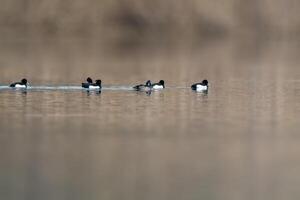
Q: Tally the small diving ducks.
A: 6